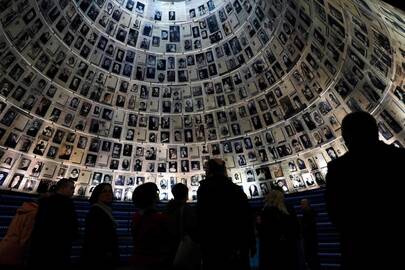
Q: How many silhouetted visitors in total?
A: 9